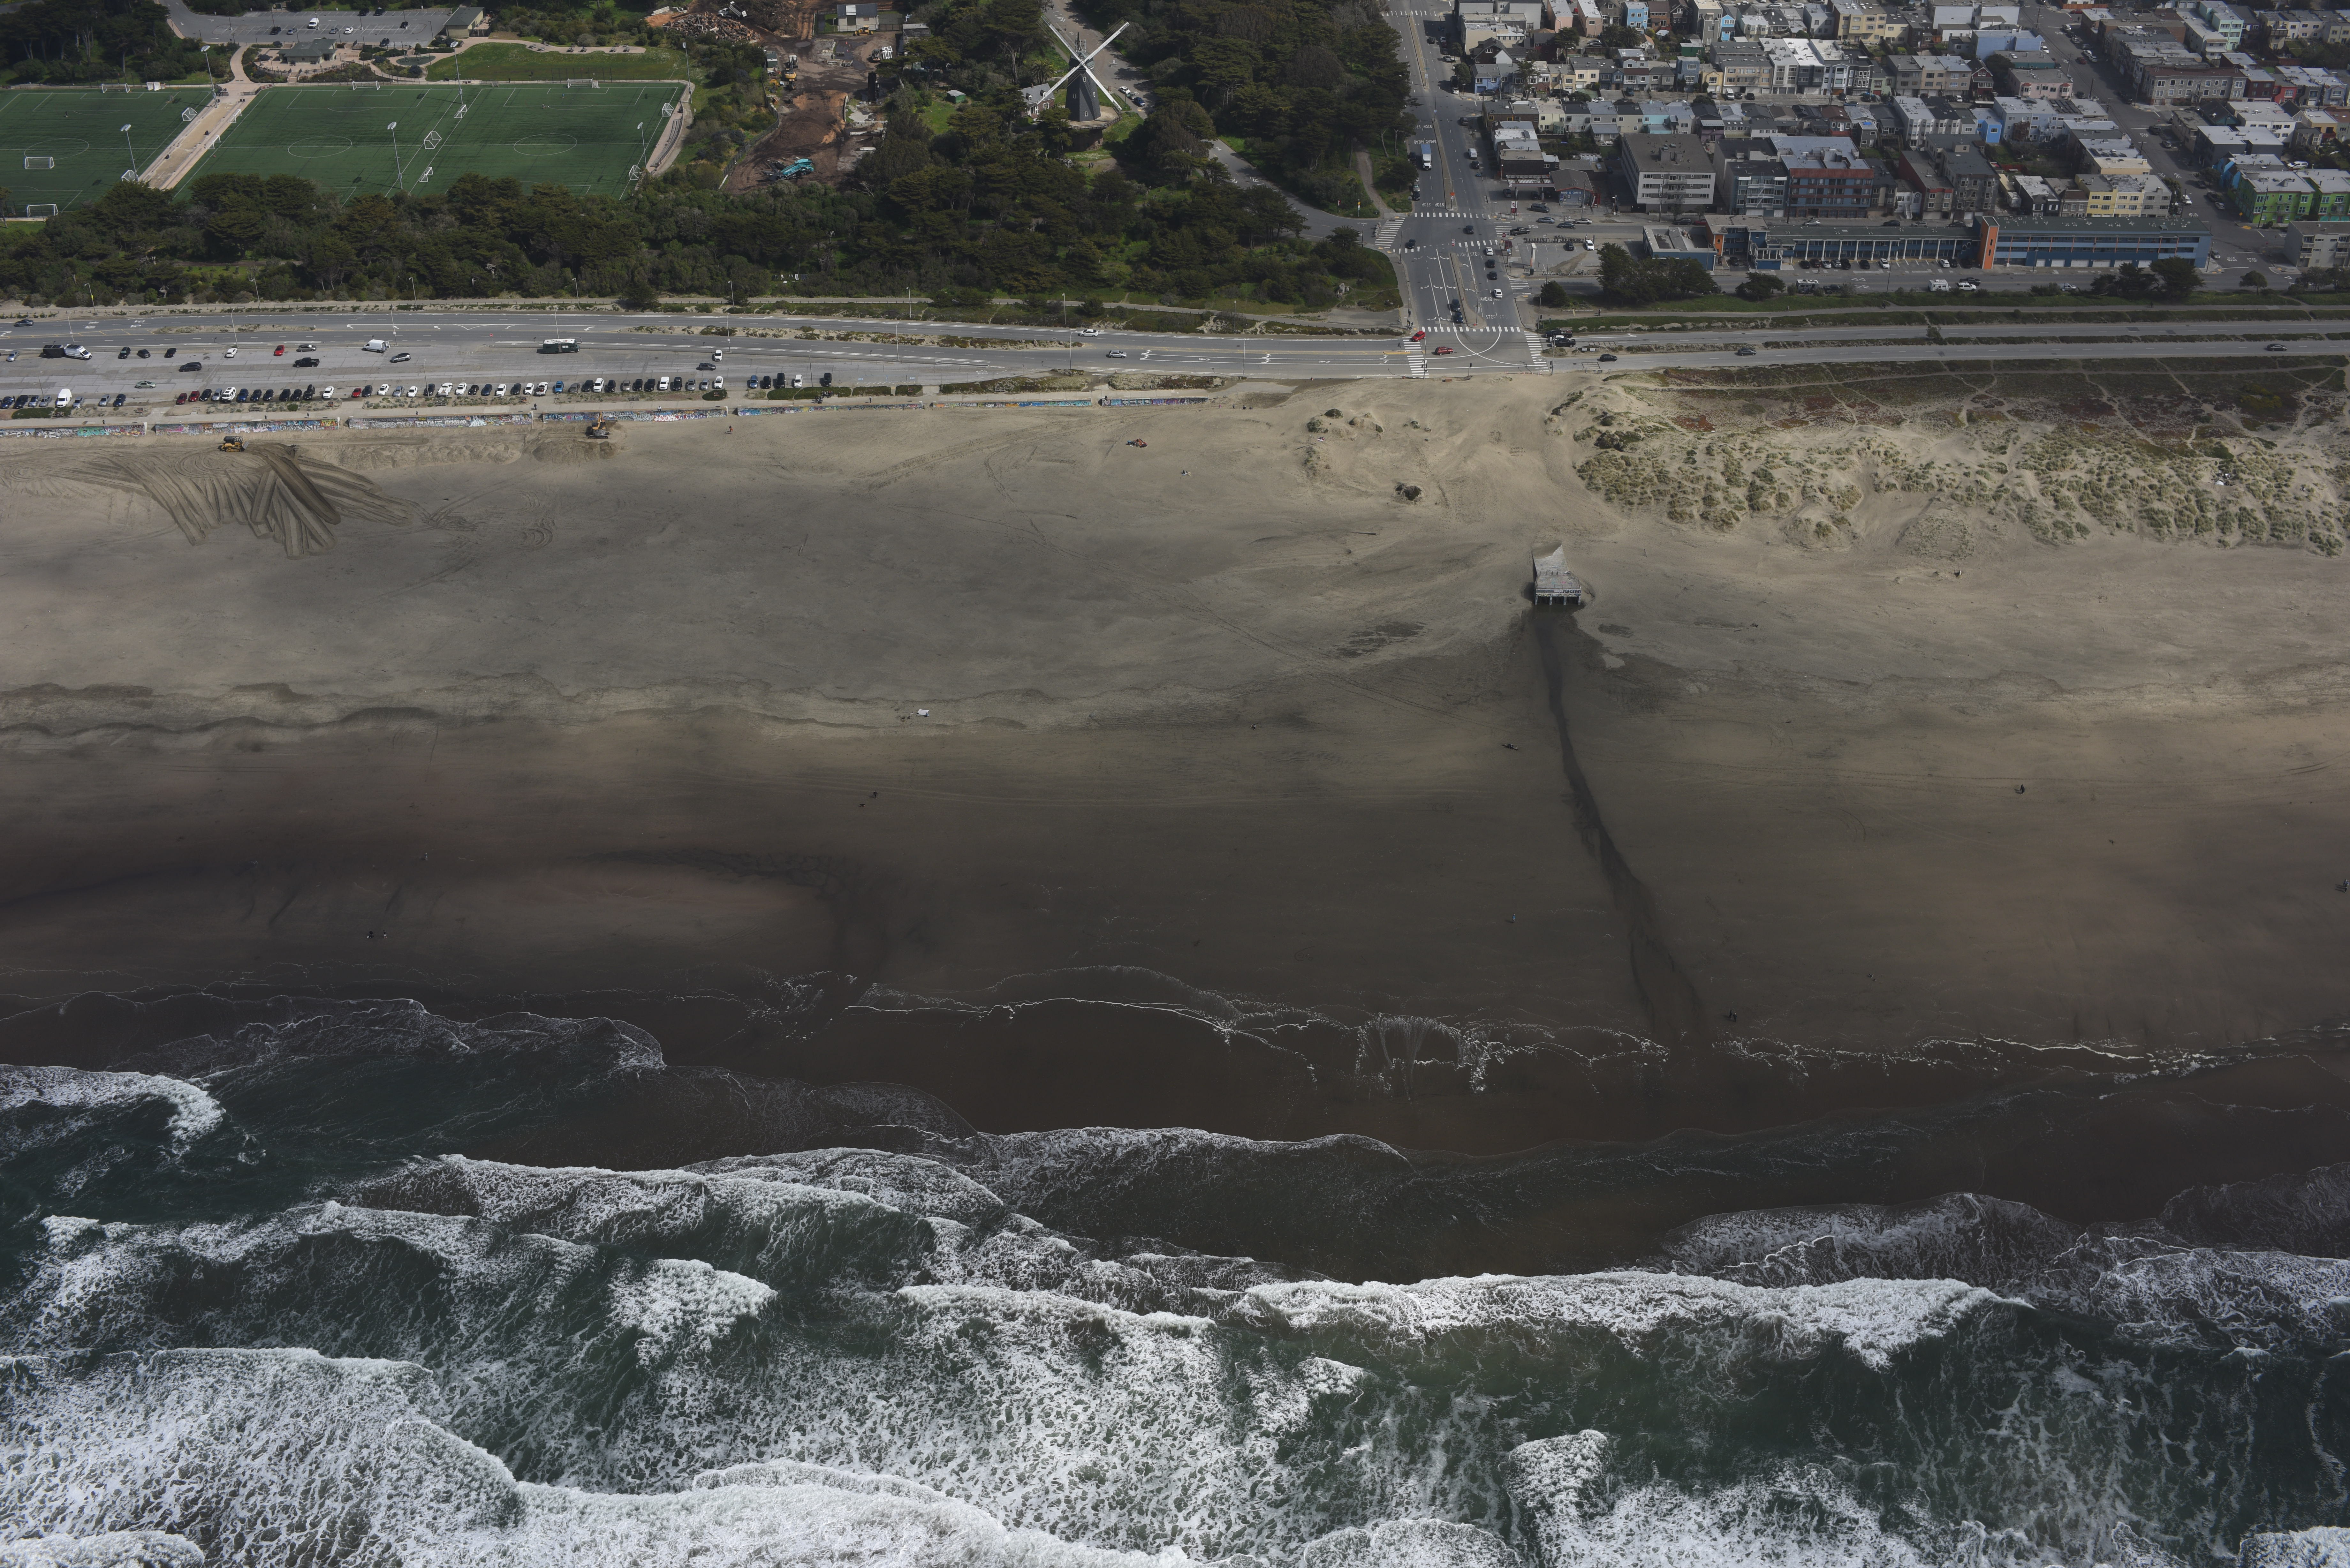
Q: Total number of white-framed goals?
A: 14